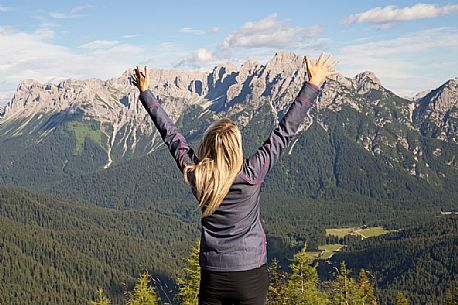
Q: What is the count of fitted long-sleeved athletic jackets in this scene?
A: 1